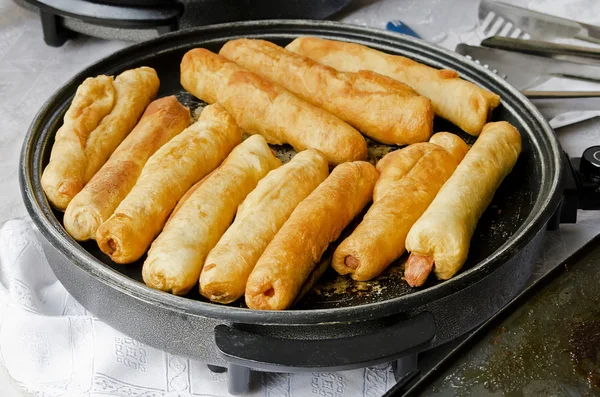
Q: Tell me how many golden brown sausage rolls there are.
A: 11